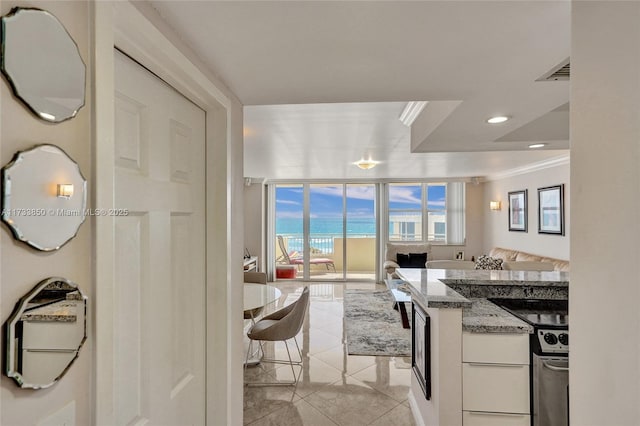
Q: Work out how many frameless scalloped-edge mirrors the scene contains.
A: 3